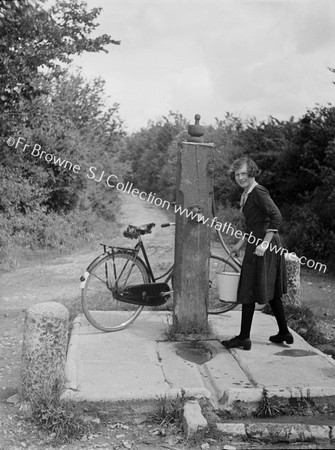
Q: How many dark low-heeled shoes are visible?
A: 2